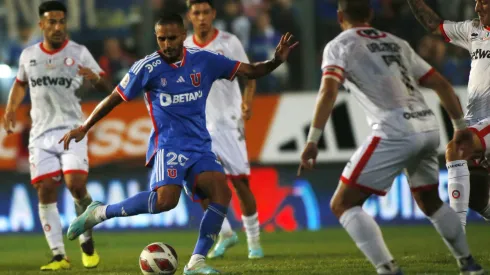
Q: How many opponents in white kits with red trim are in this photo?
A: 4